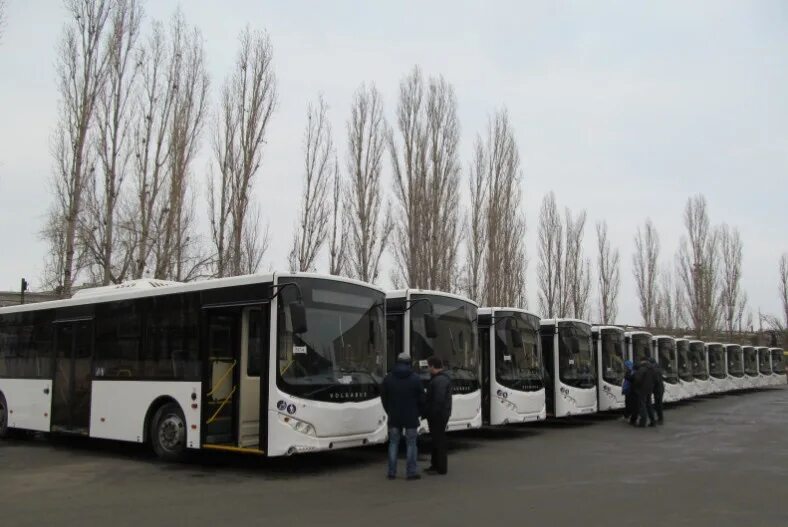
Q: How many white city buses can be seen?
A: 14